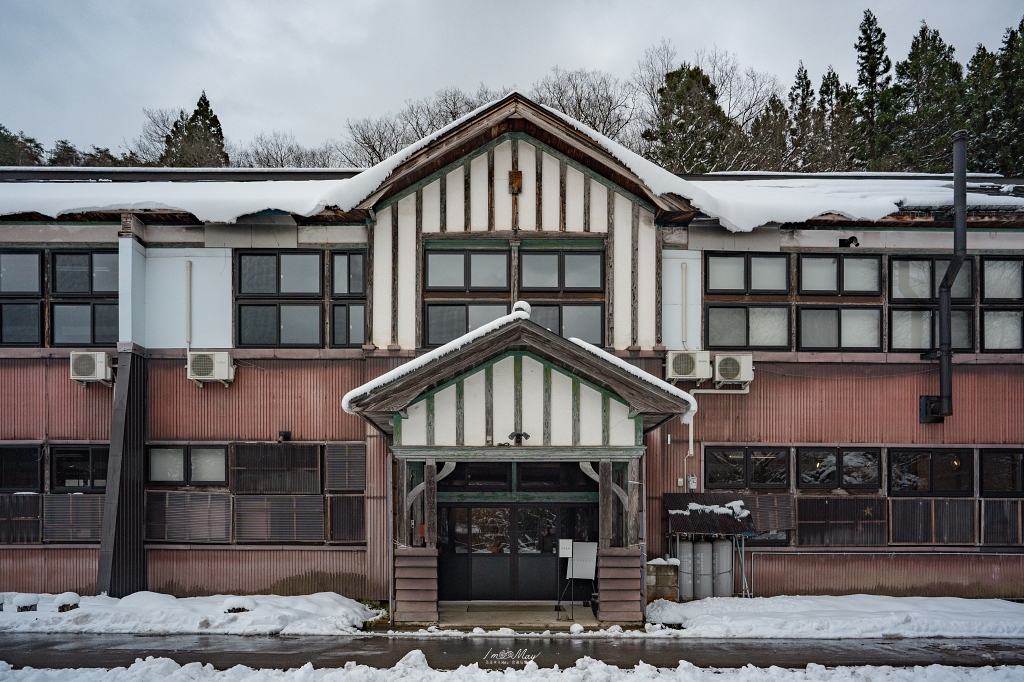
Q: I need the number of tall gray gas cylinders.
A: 3